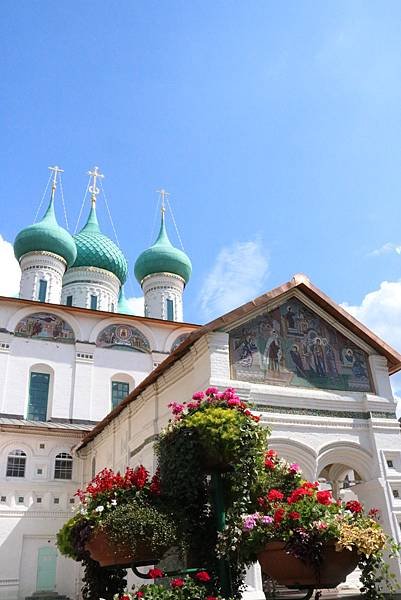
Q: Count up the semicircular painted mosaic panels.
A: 3